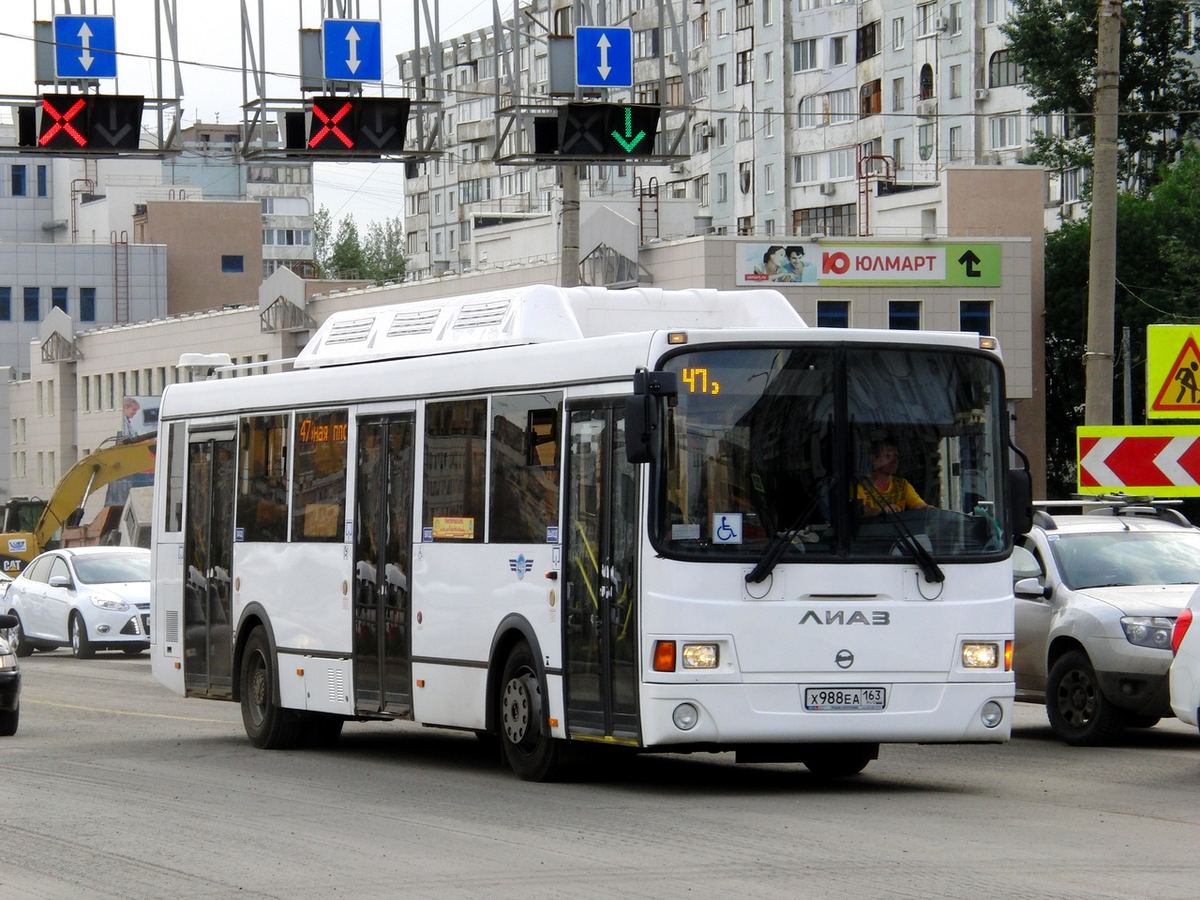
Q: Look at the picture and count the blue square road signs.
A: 3